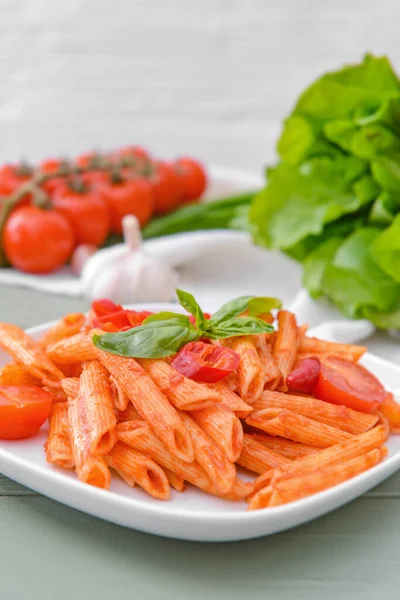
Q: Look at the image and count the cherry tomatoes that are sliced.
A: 2